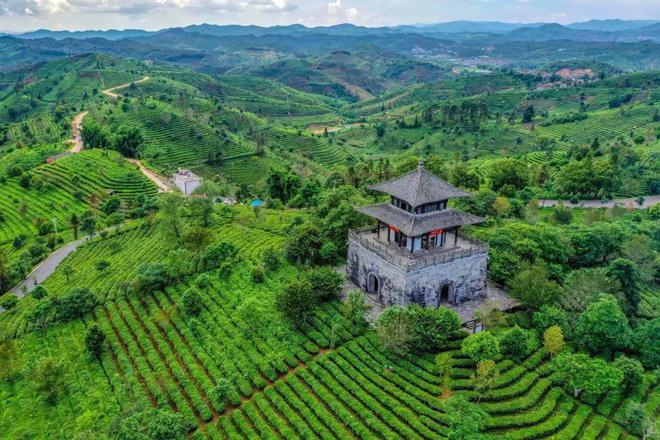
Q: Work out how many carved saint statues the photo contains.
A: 0